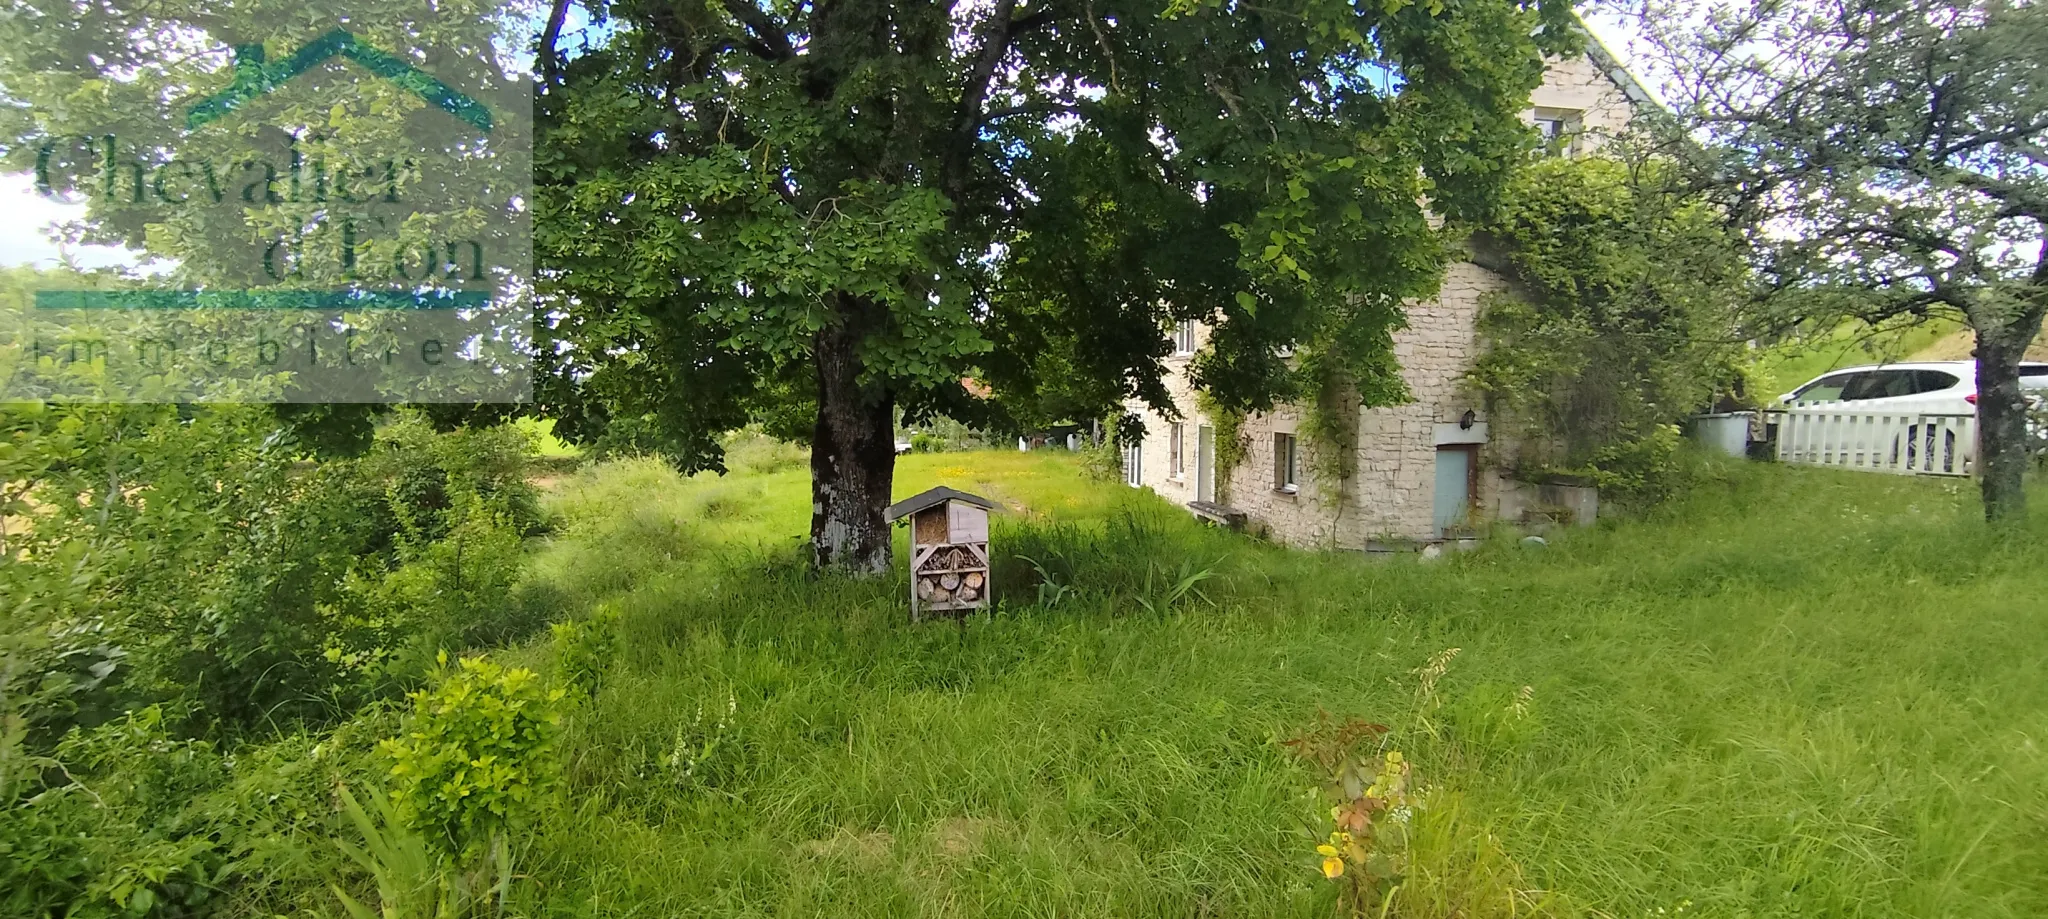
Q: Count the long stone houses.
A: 1